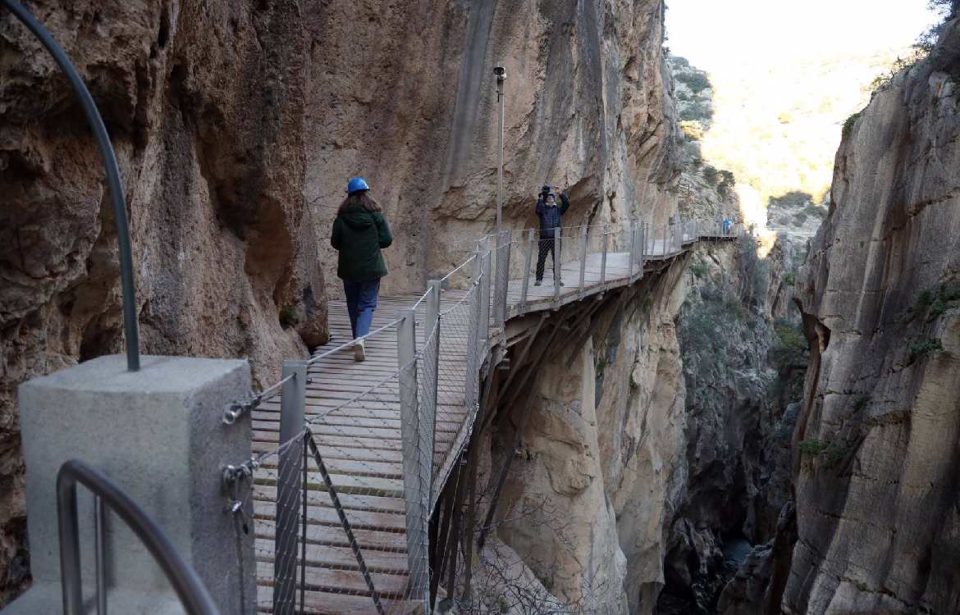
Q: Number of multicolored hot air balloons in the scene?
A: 0